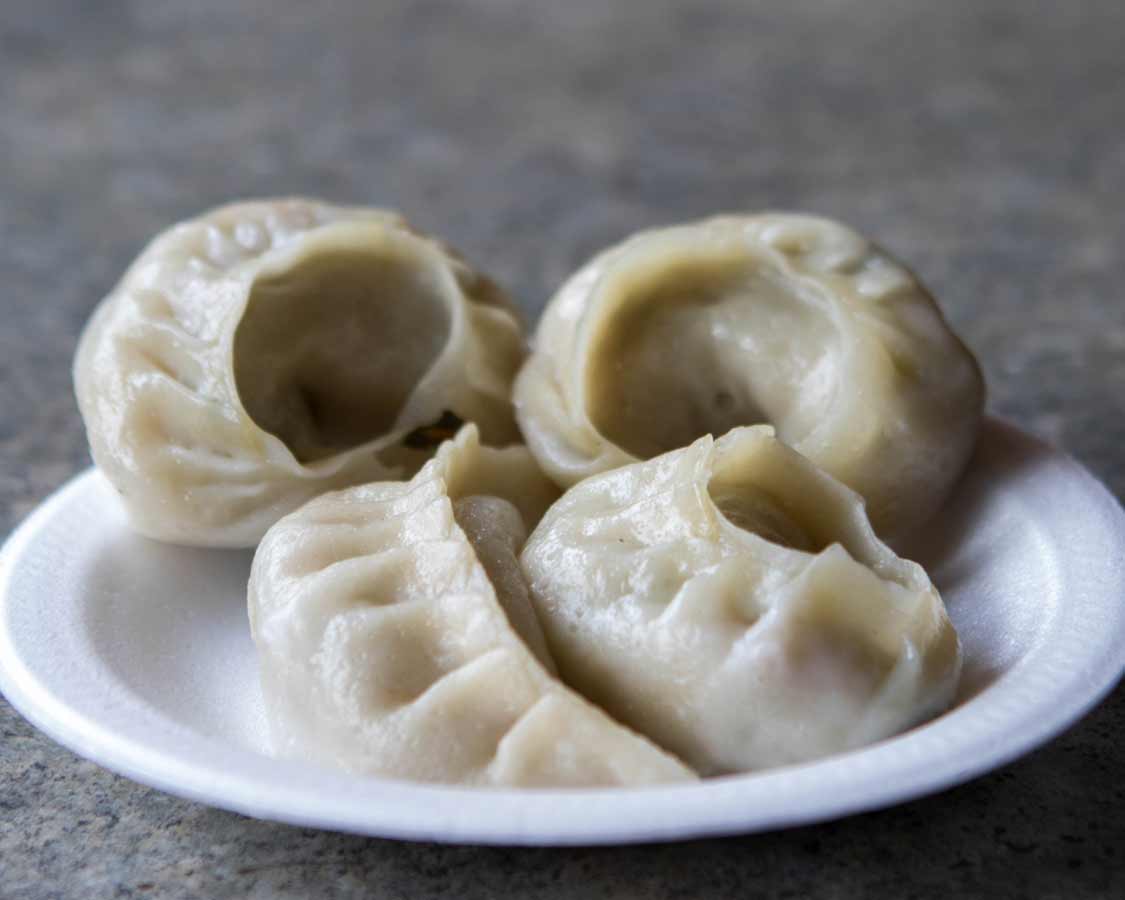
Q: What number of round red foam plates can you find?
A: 0